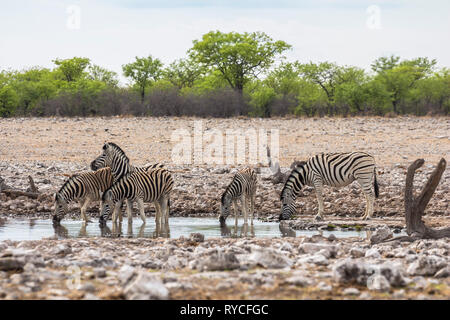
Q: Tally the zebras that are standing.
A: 5